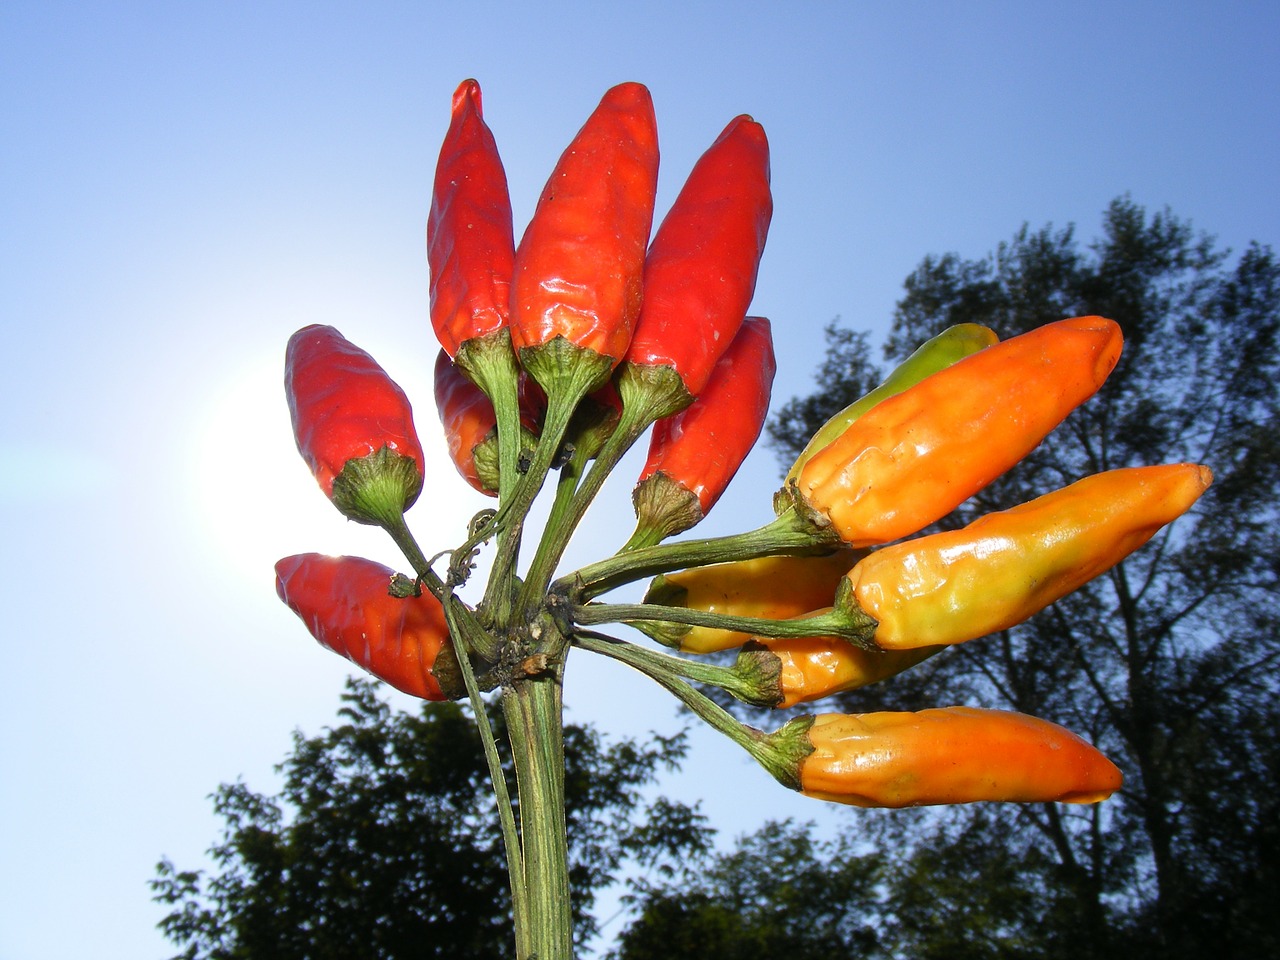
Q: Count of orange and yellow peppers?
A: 5